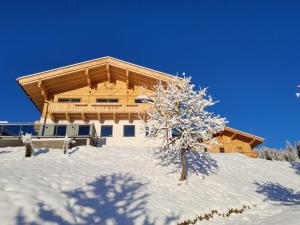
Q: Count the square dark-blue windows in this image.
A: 4